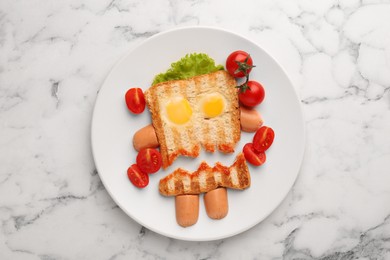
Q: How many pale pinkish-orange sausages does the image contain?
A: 4